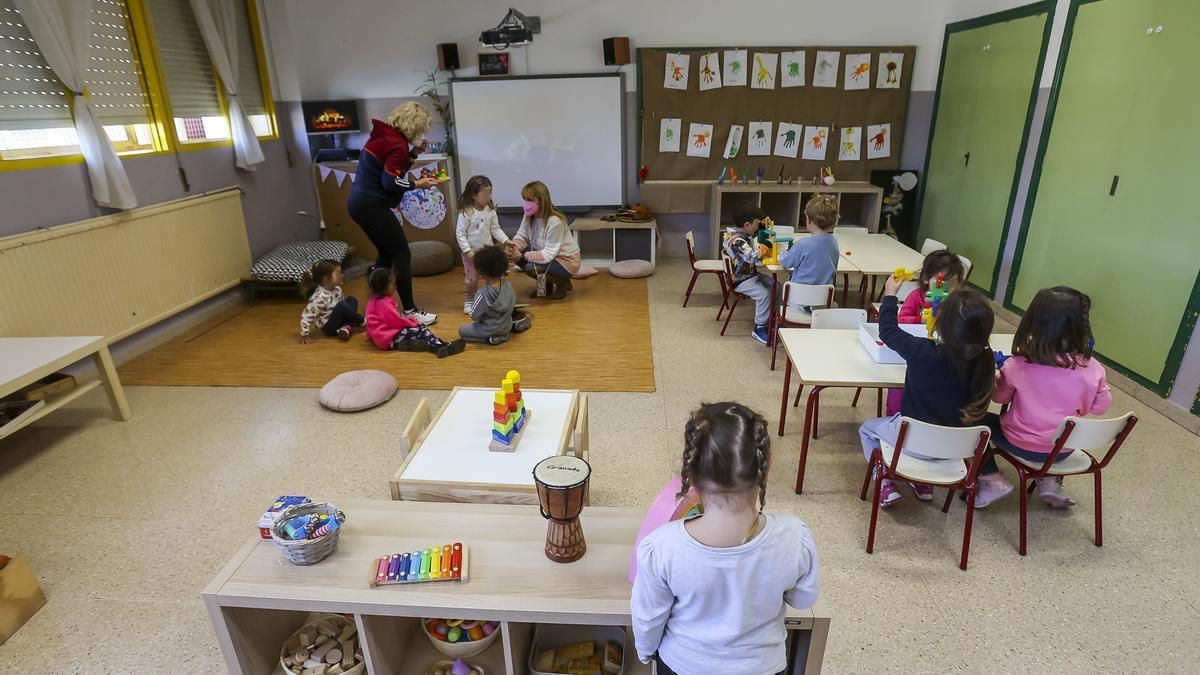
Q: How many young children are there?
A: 10